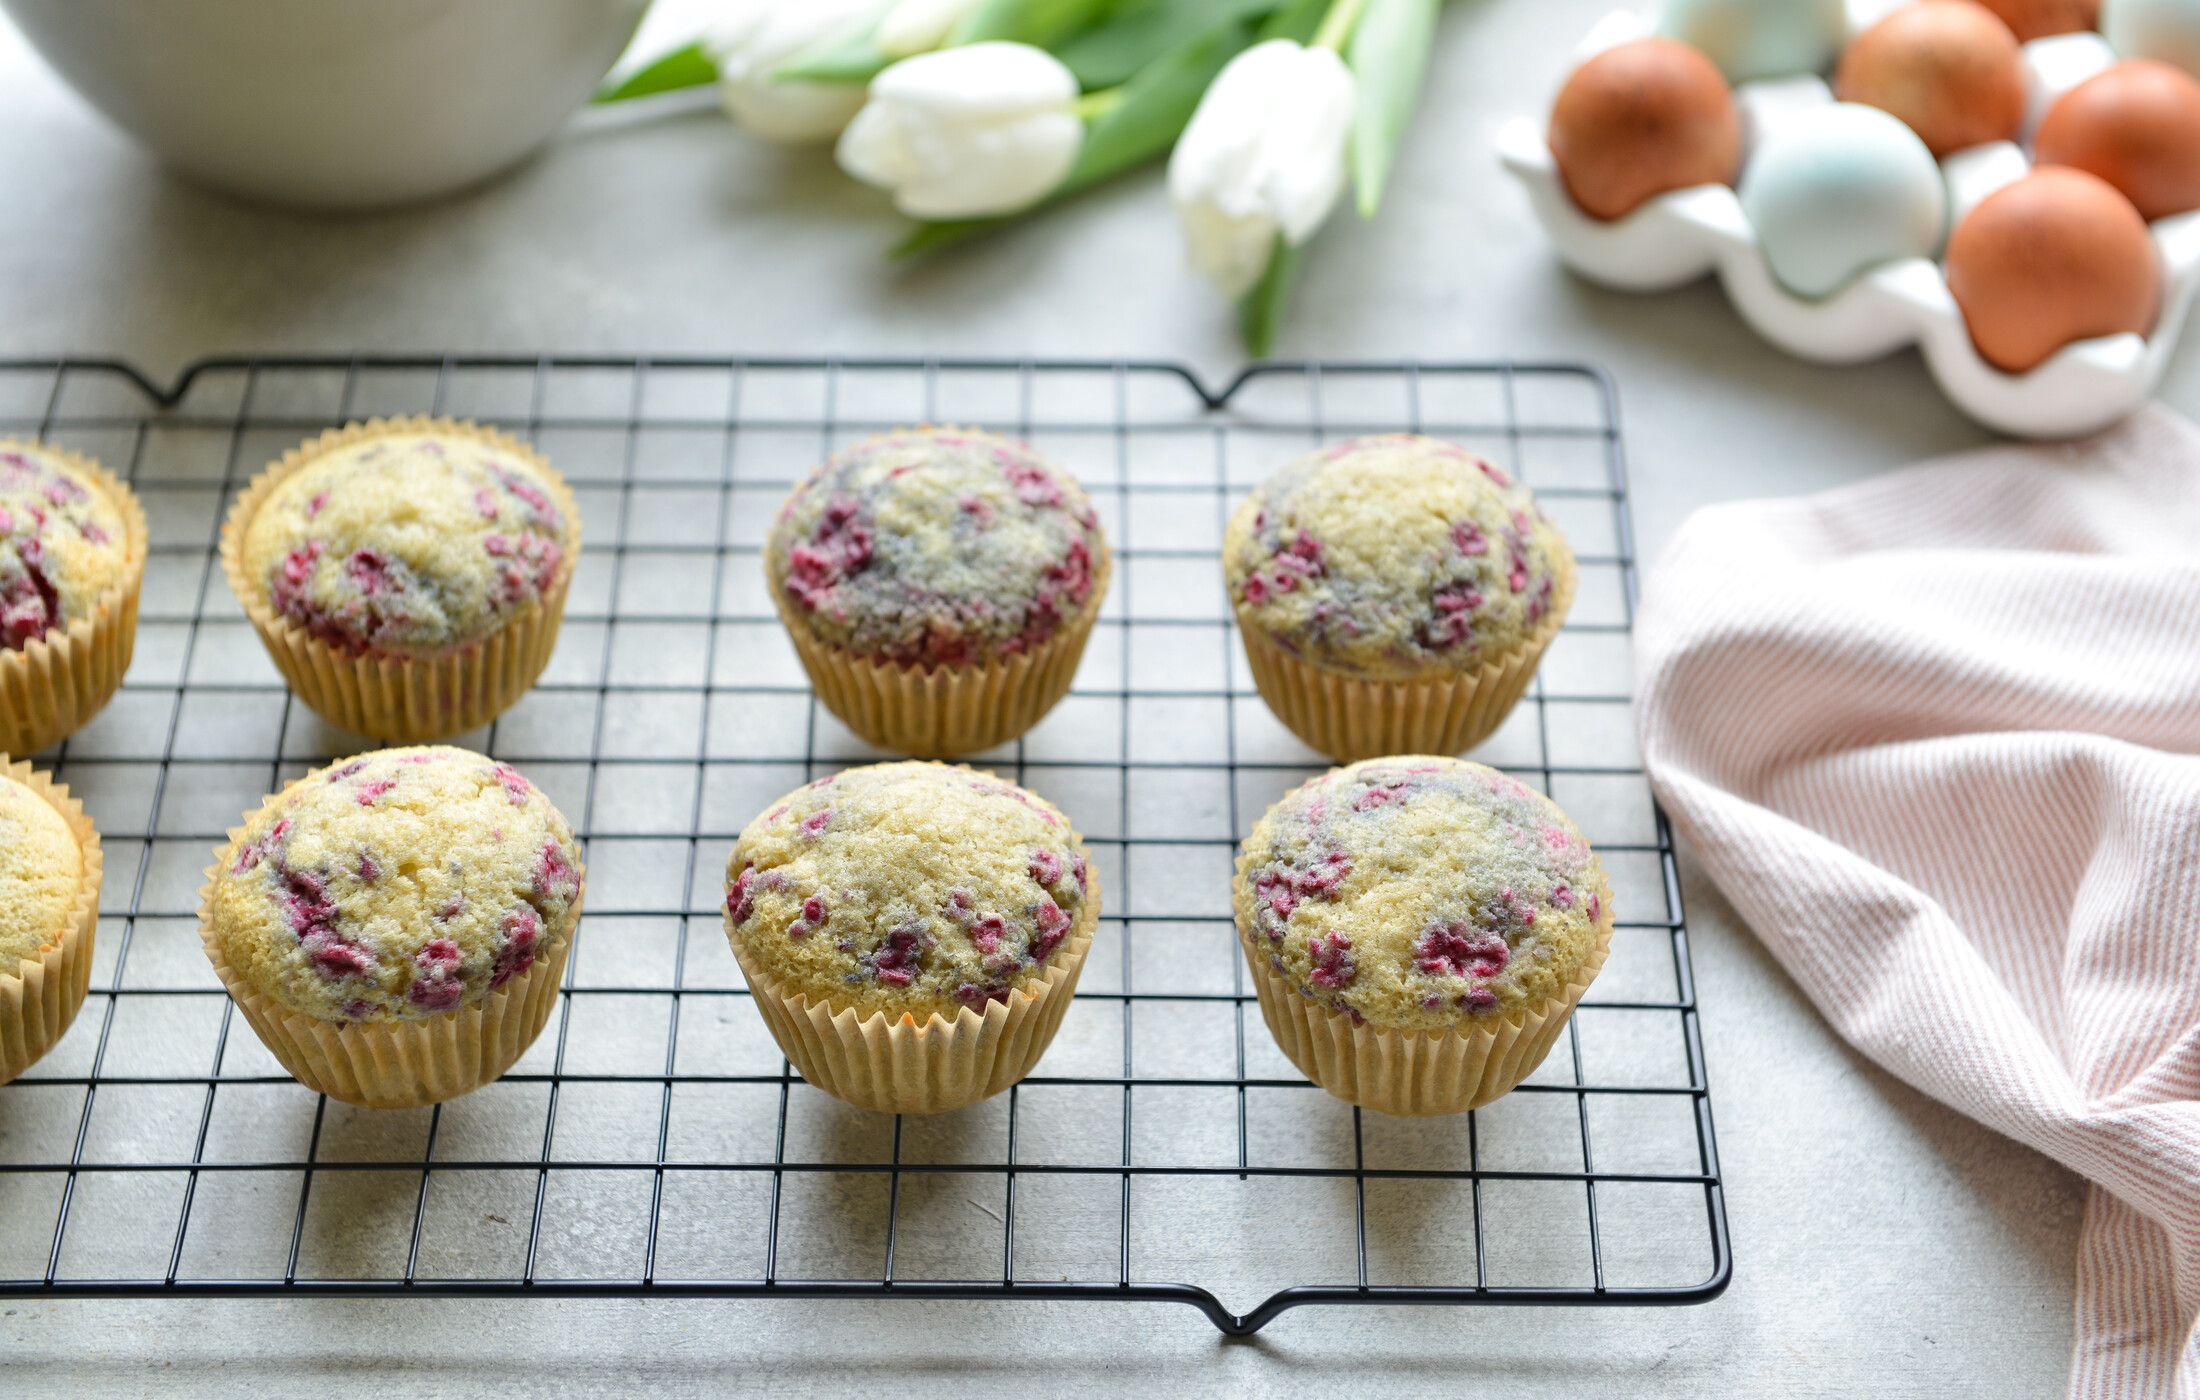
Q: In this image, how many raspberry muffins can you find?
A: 8